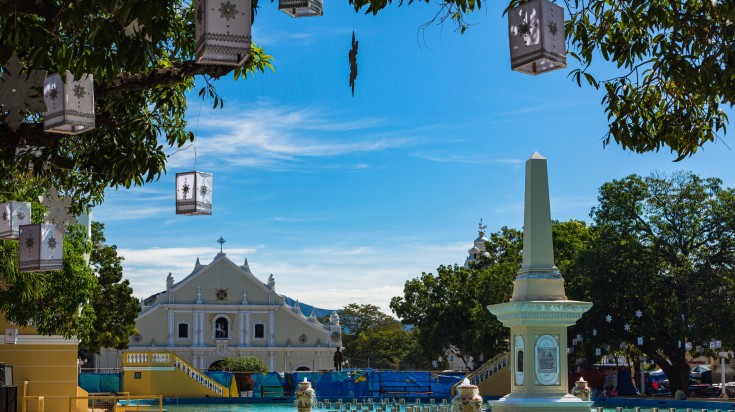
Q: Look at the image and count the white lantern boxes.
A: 7